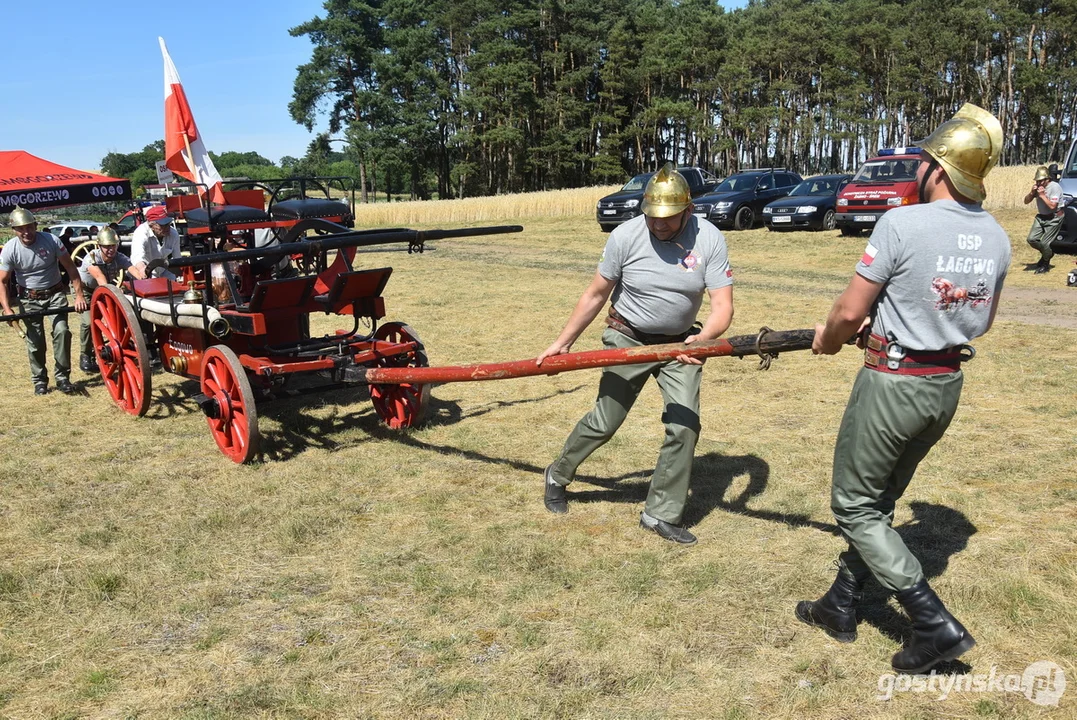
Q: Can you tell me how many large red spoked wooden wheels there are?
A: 3